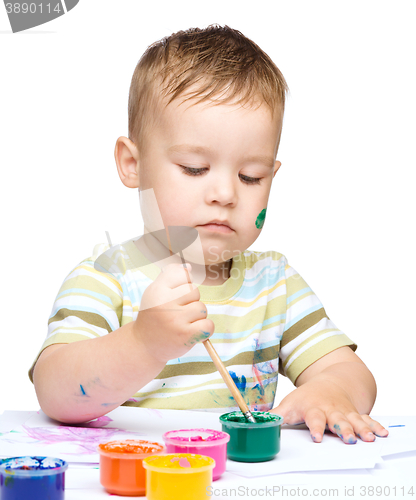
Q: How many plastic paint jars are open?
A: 5